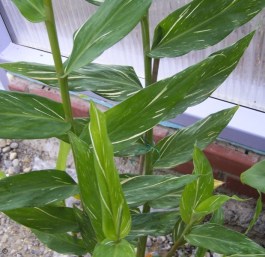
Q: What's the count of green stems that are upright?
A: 2